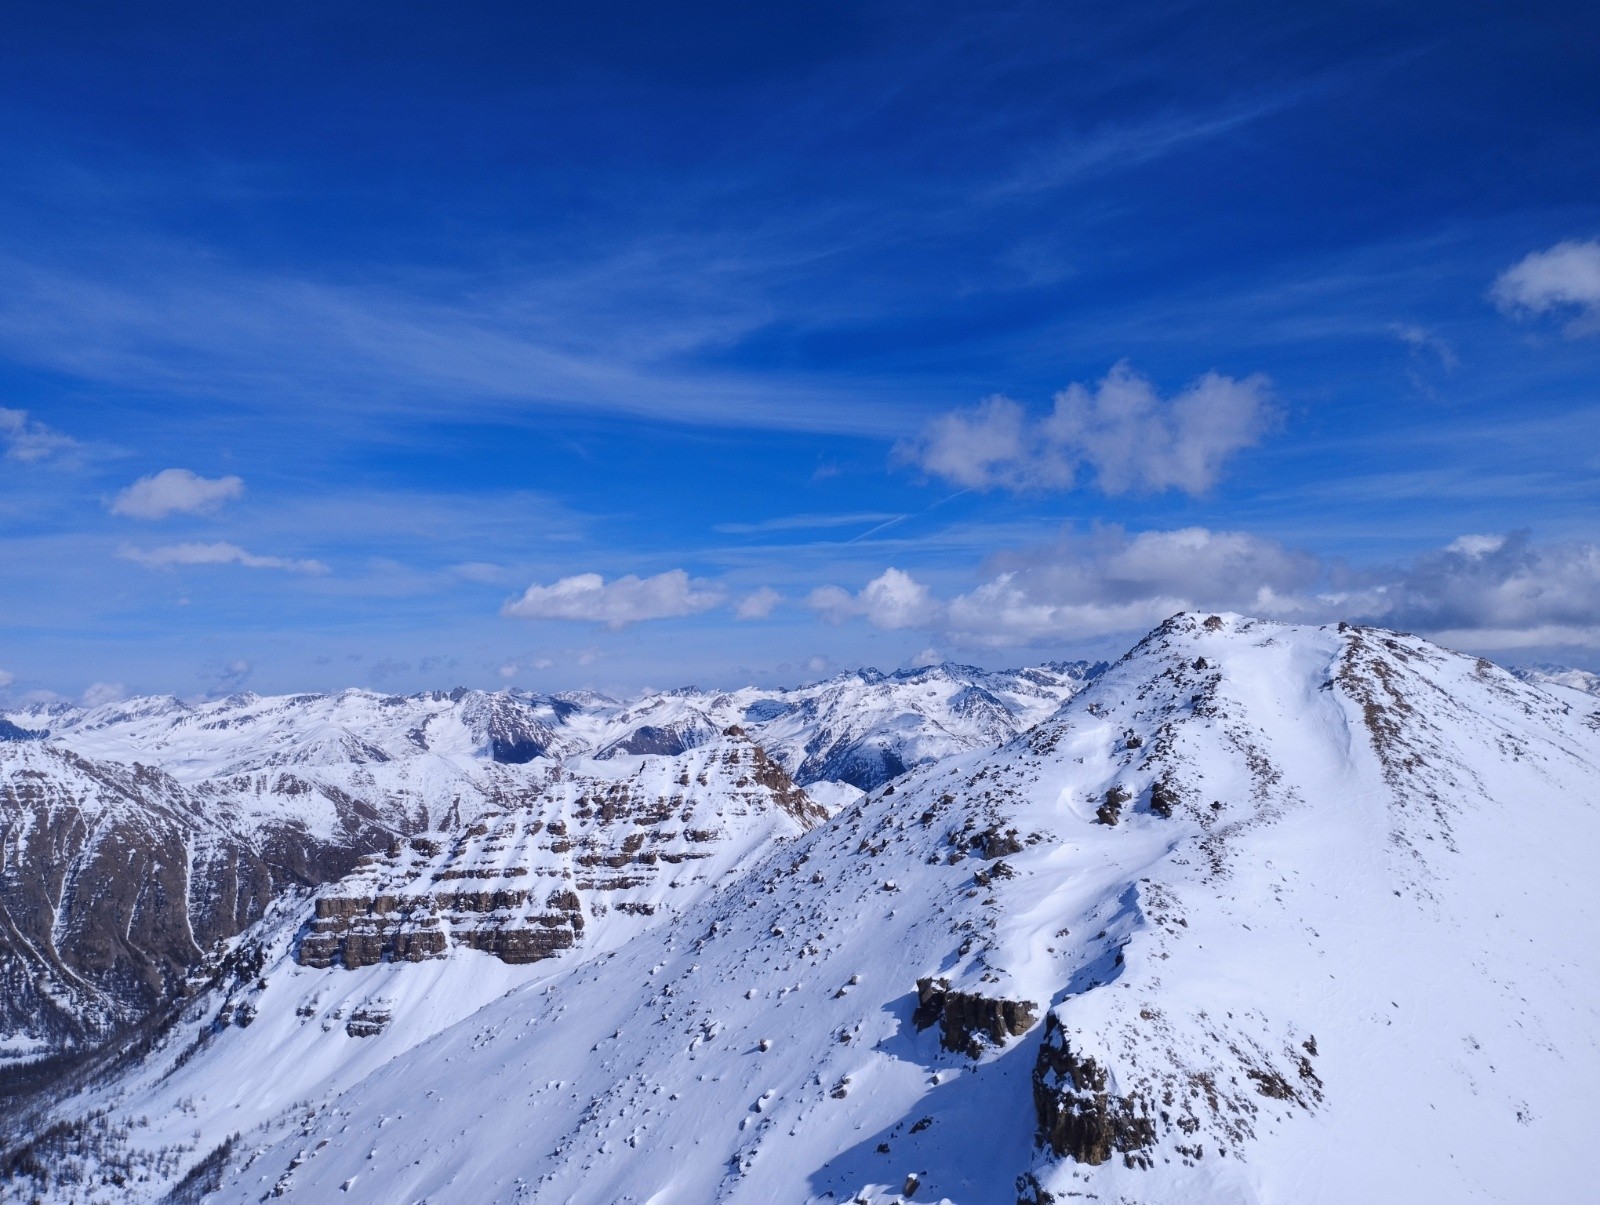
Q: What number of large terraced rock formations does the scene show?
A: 1